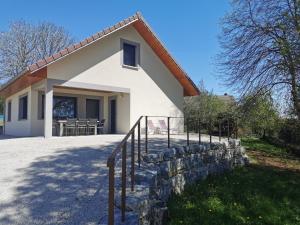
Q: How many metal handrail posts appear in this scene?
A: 12